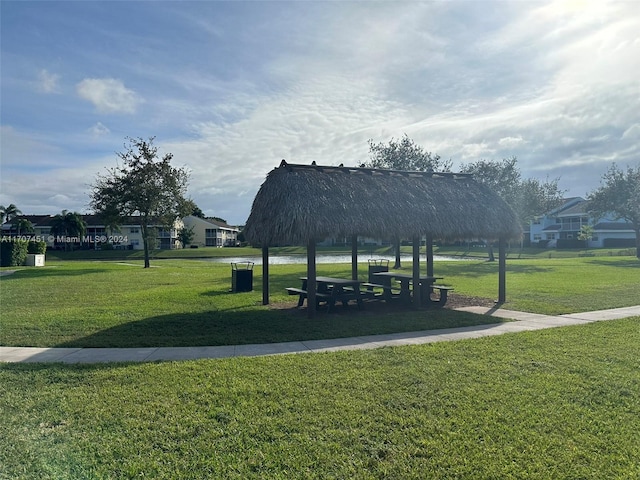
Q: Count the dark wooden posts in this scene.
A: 6